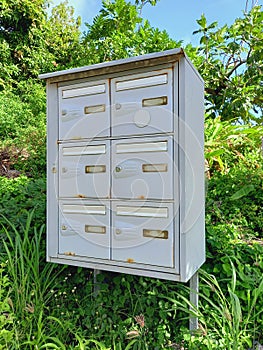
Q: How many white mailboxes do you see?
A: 6